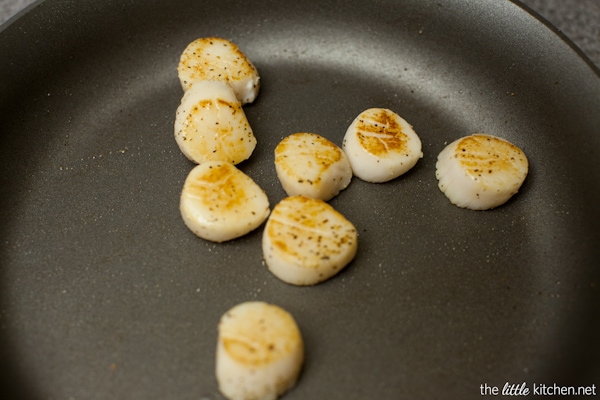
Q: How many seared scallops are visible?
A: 8